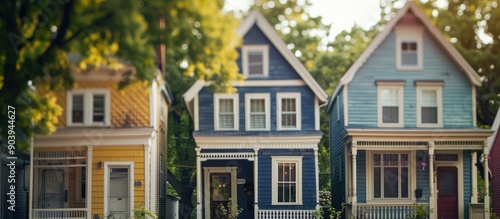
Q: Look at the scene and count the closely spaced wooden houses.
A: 3